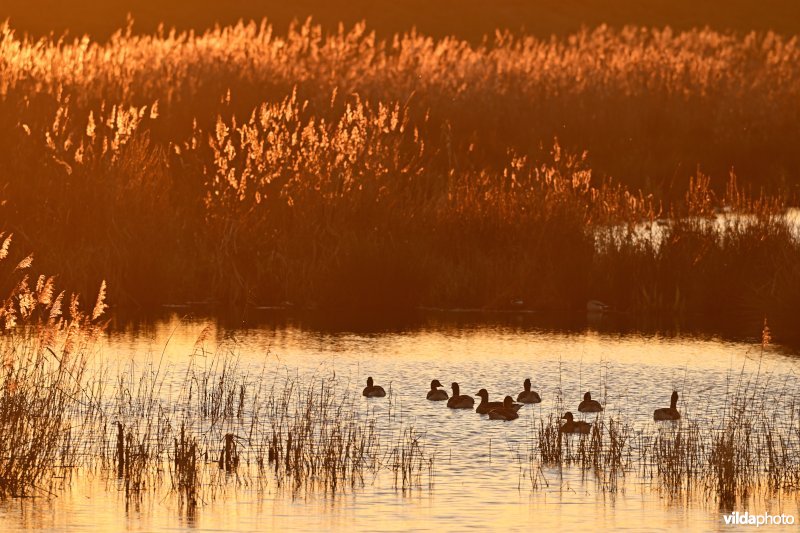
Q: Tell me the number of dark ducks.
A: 9